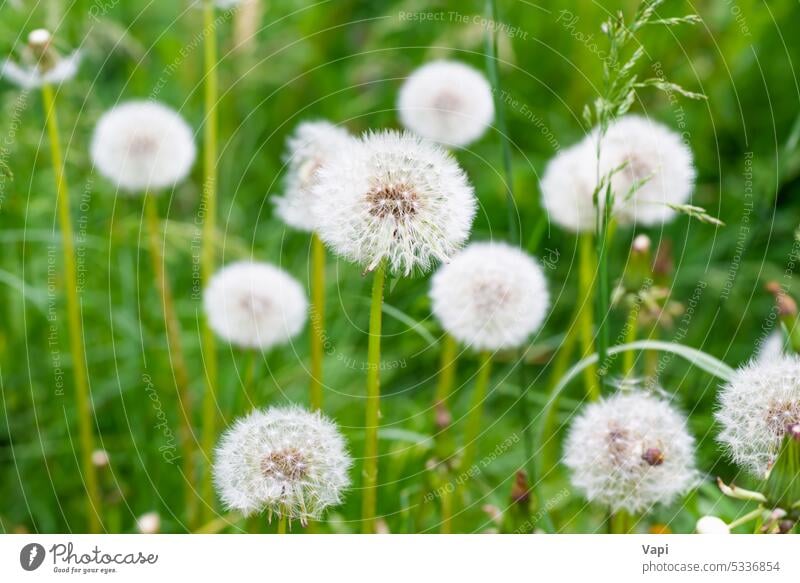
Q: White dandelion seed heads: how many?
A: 11